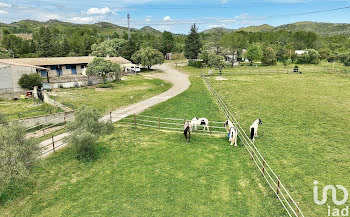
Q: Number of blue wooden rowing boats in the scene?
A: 0